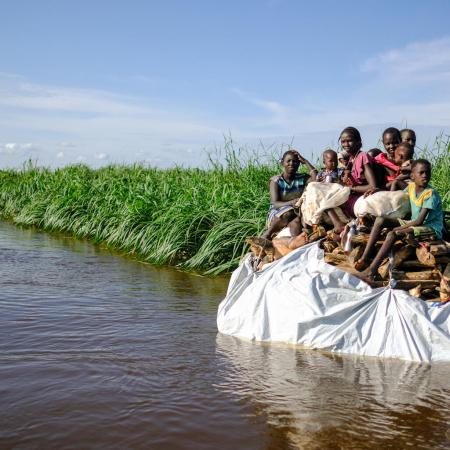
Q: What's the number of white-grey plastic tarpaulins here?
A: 1